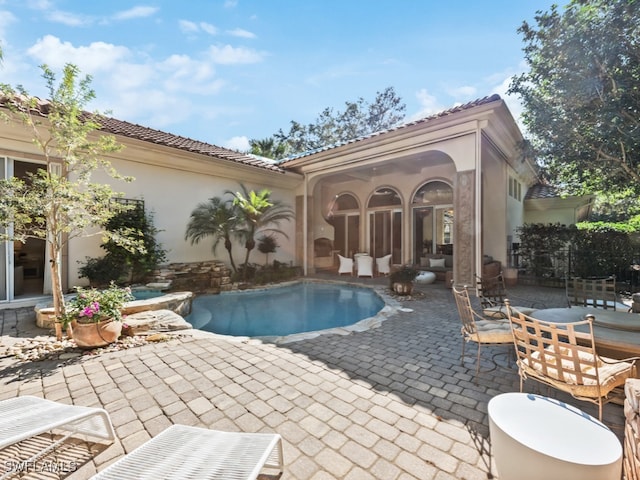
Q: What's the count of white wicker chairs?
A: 3